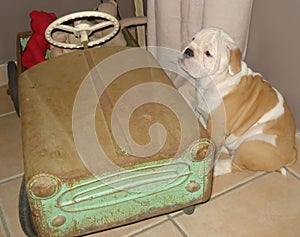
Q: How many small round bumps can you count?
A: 2